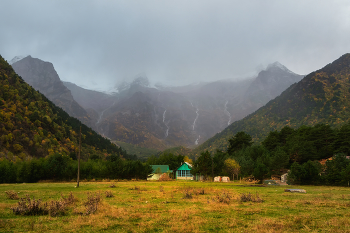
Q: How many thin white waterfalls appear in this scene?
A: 4